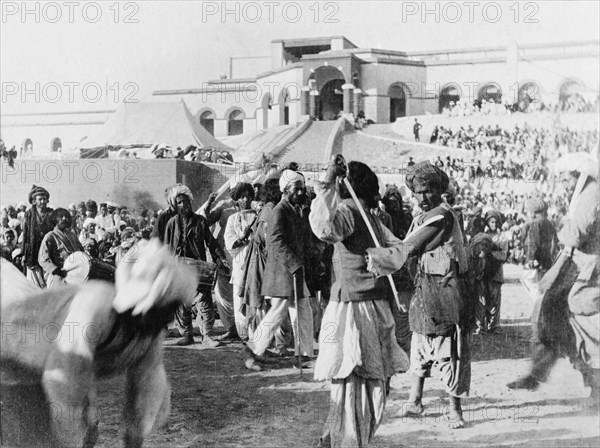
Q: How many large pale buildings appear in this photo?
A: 1